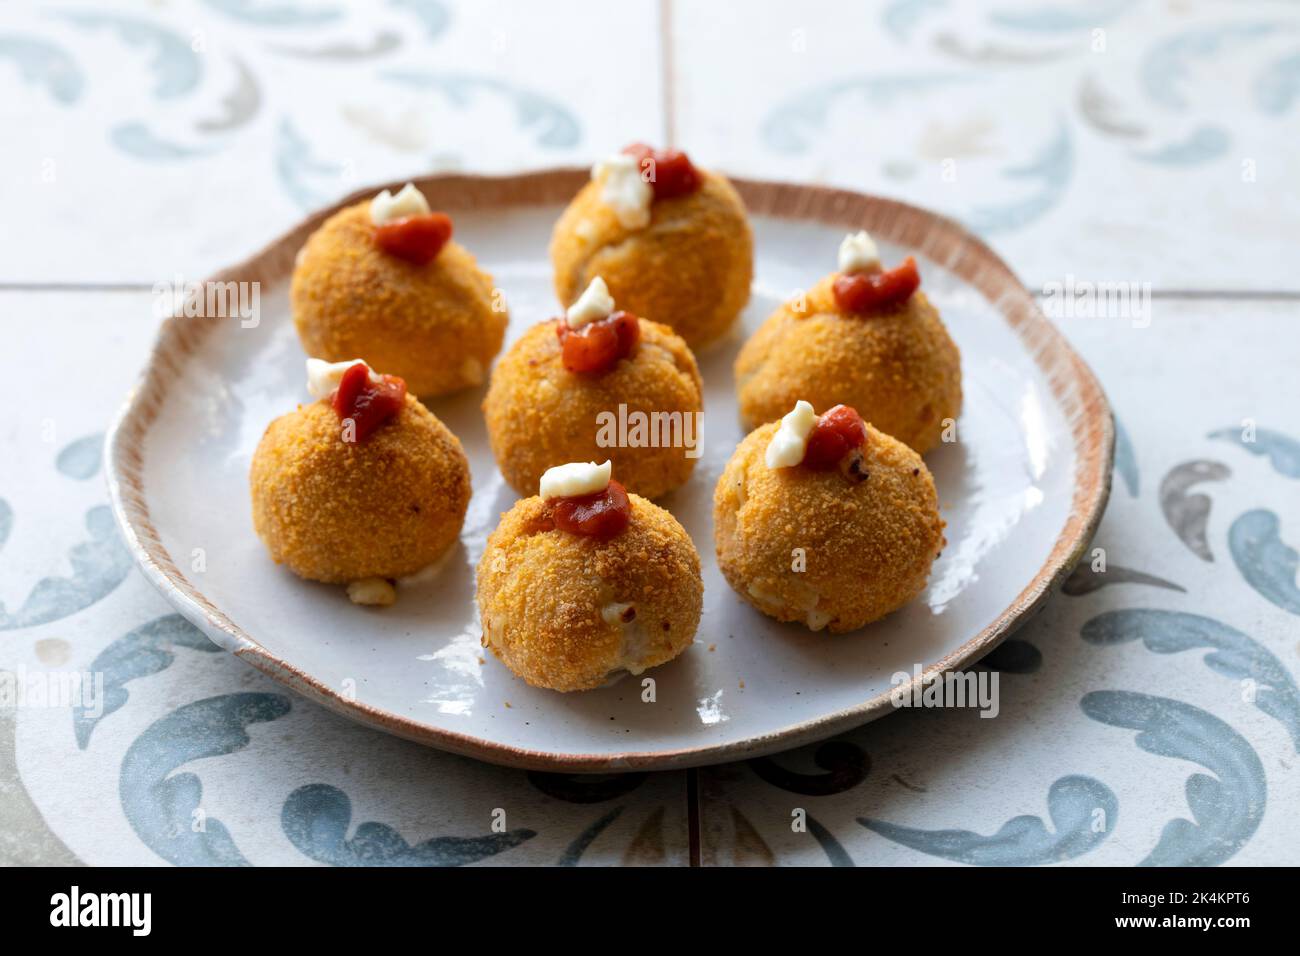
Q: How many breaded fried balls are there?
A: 7